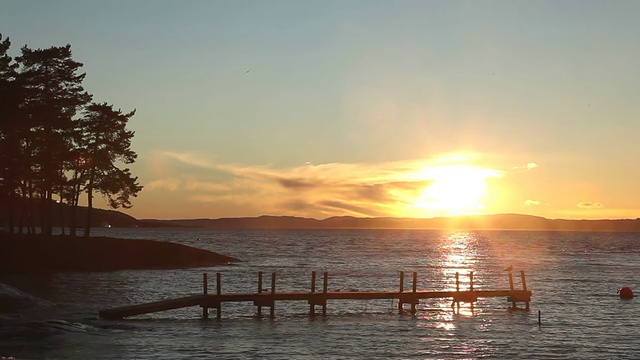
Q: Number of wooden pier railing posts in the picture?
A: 12